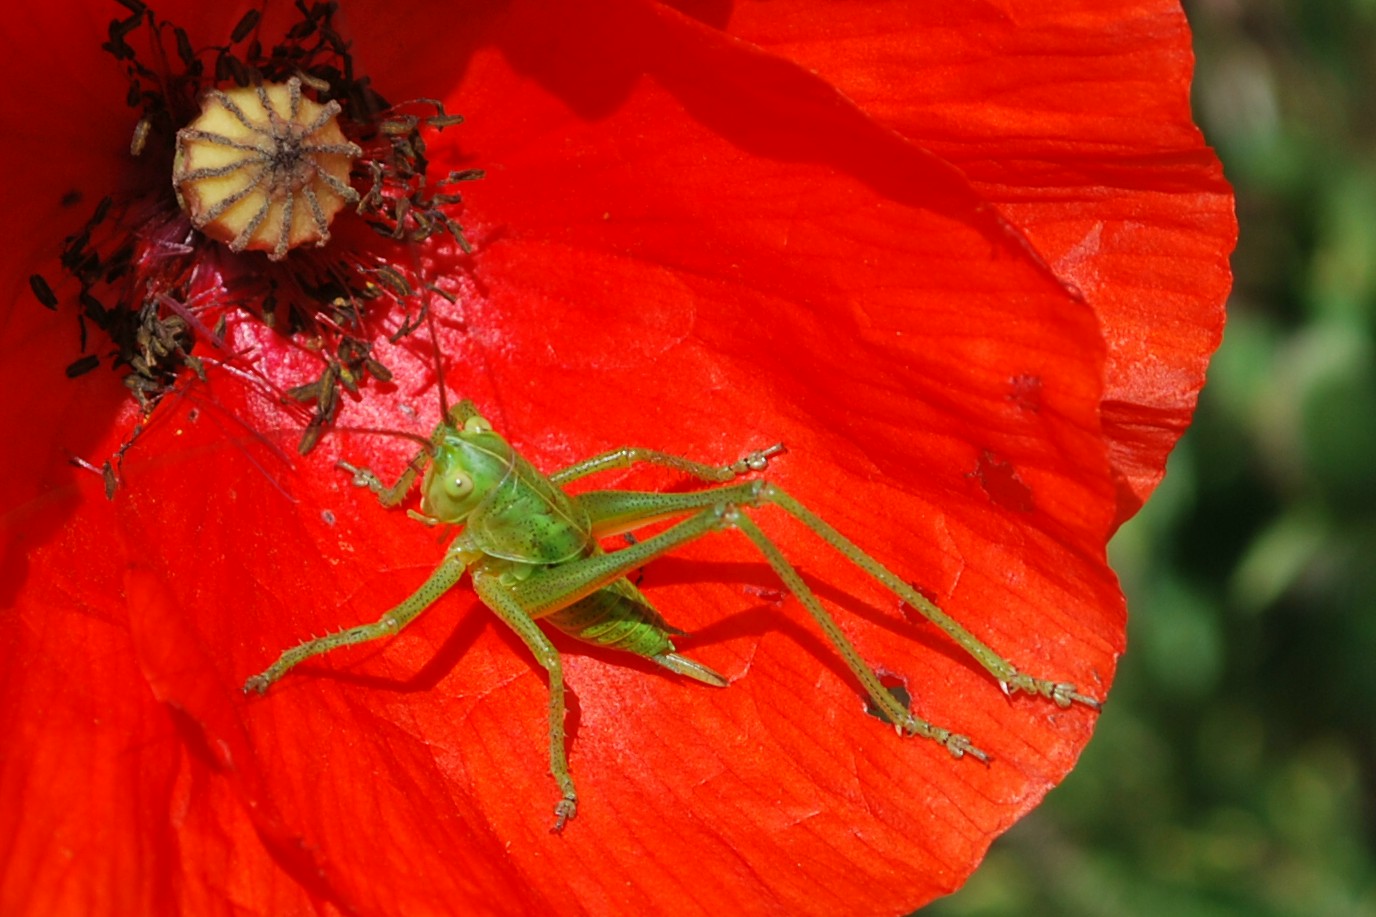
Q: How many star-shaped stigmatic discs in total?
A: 1